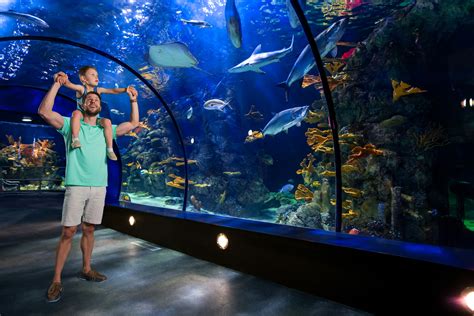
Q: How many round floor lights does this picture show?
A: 3